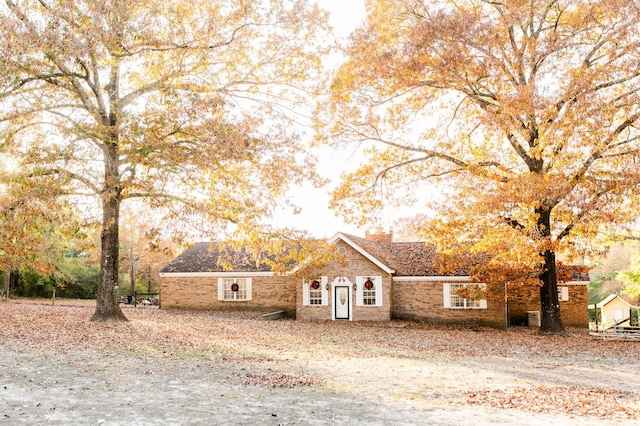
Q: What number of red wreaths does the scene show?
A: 3